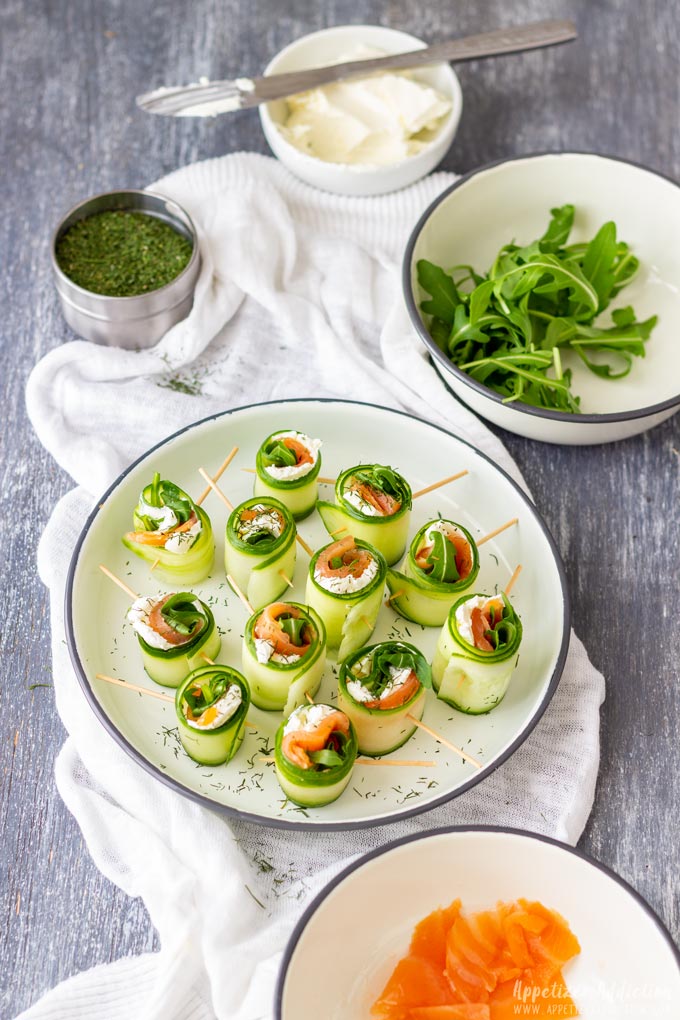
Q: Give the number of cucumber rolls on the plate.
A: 12